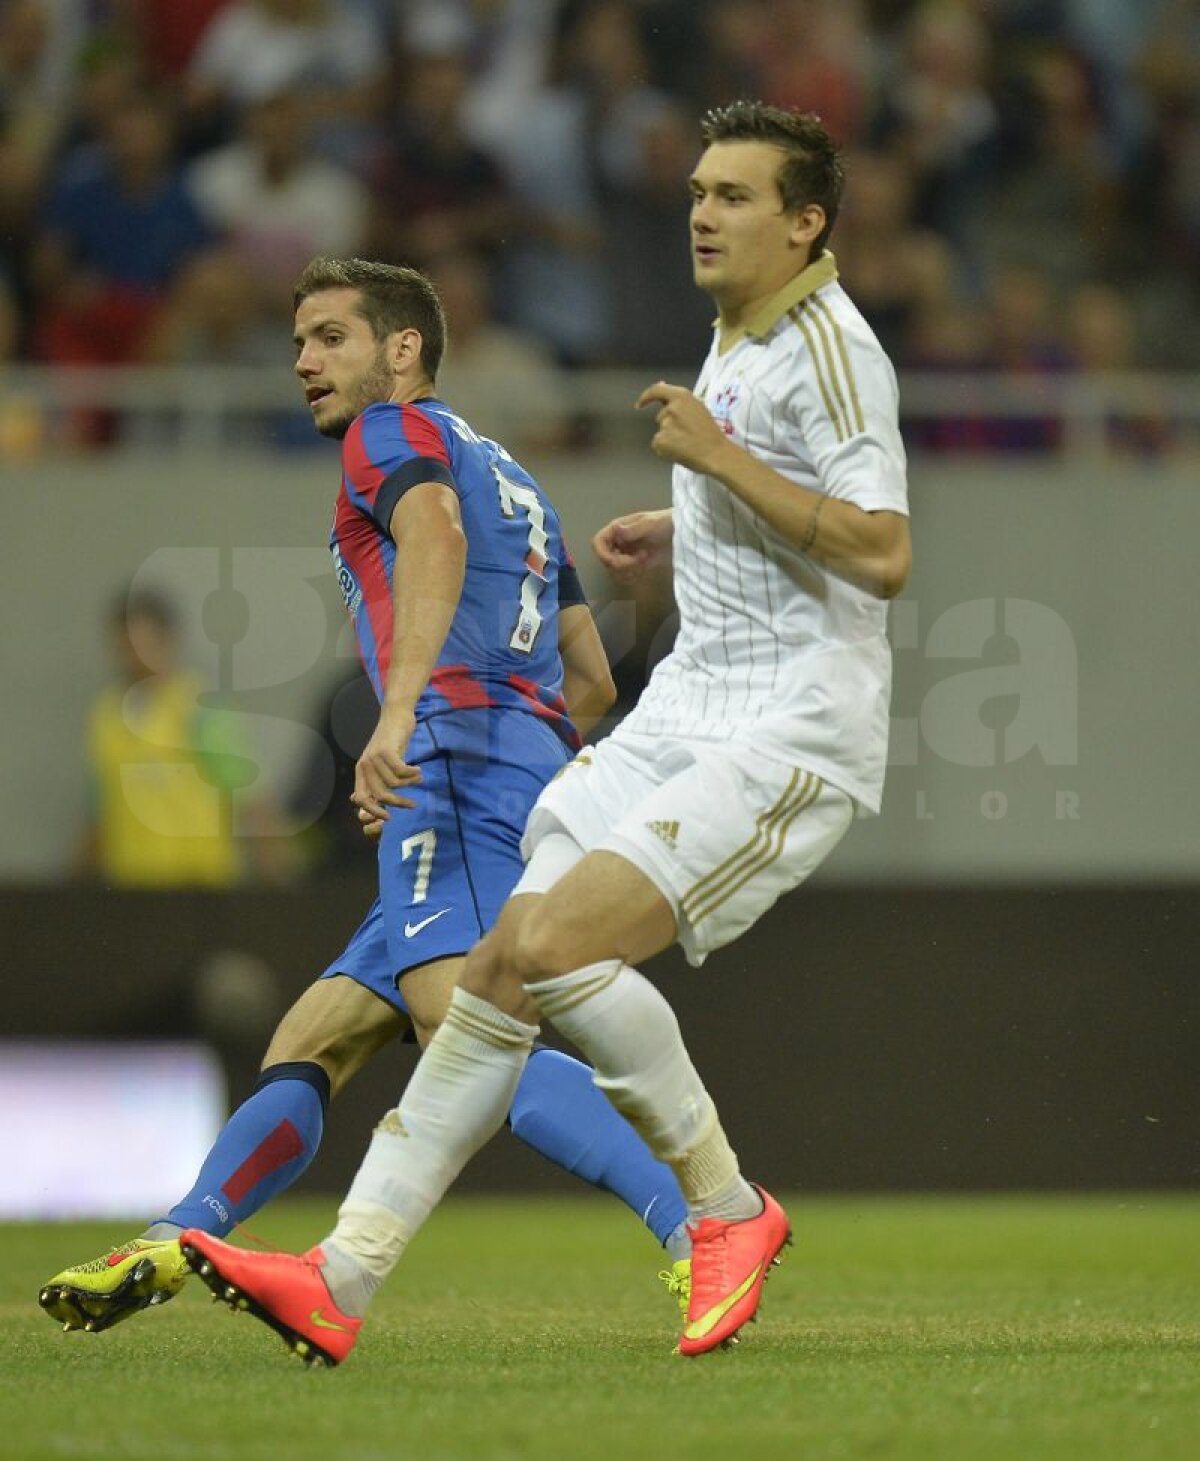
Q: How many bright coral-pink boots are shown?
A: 2